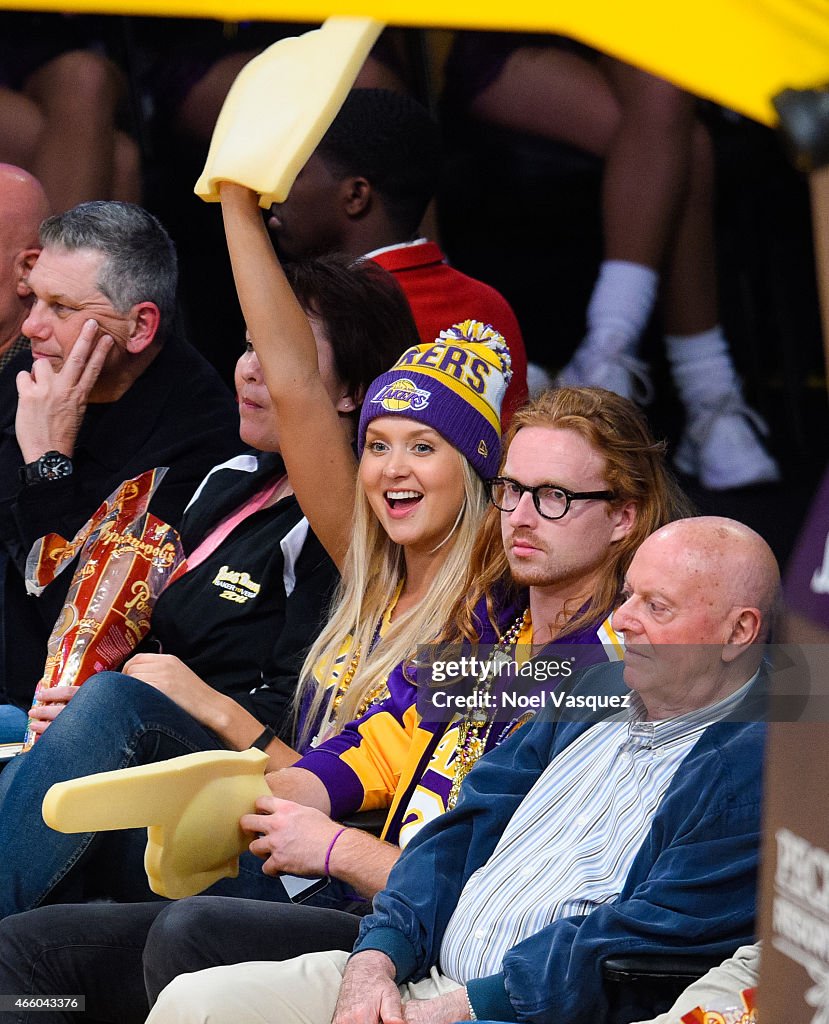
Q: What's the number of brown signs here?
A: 1